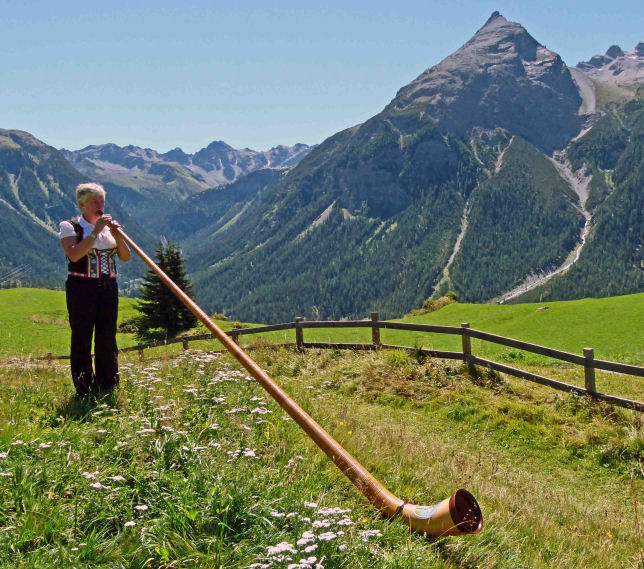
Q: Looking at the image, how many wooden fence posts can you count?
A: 8